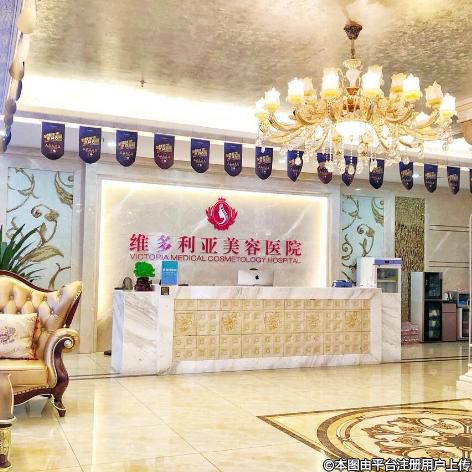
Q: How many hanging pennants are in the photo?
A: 15